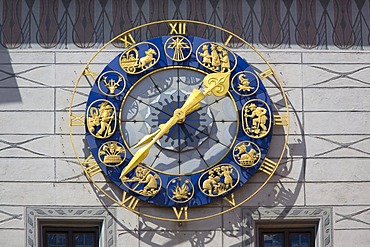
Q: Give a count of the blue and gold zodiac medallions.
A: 12